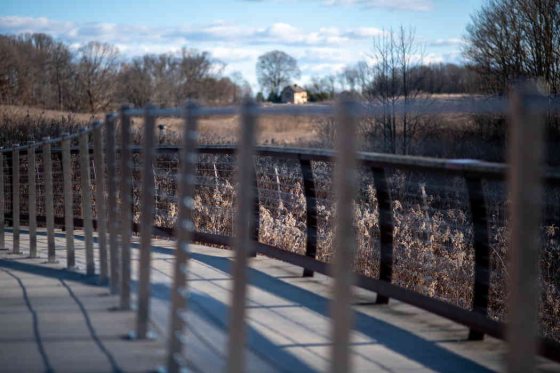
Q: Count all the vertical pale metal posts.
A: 14